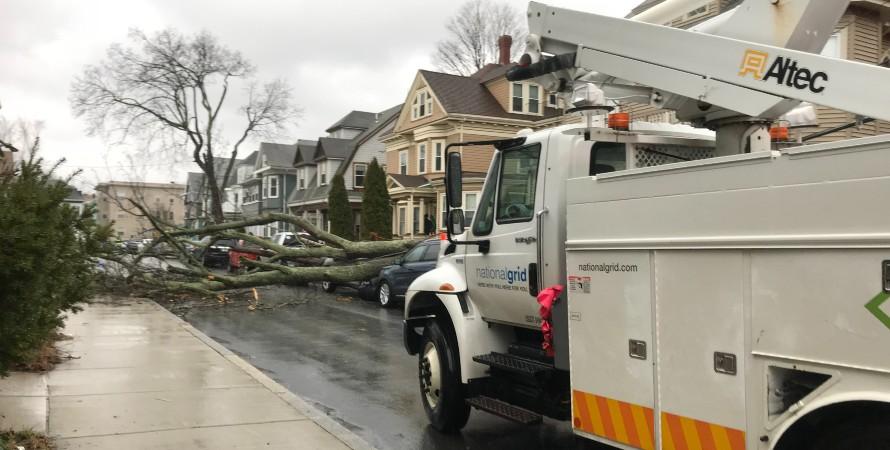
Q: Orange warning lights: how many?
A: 2